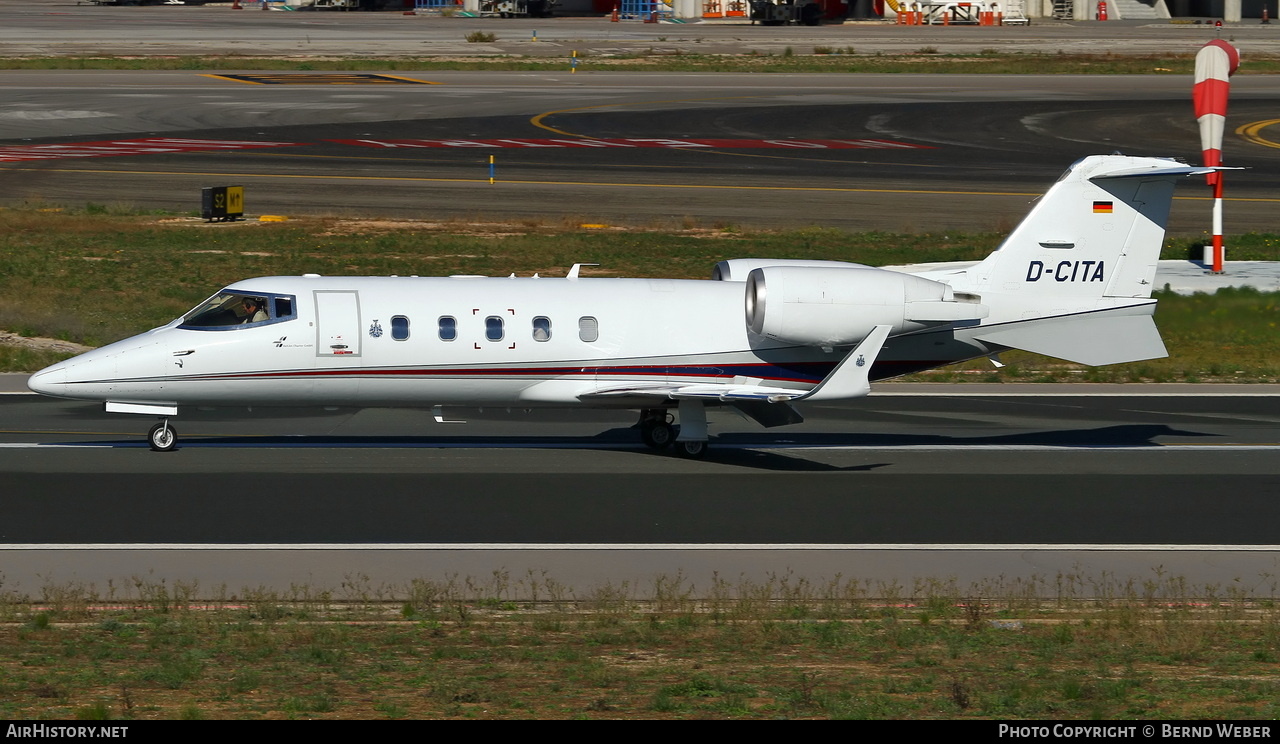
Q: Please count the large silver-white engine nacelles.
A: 2